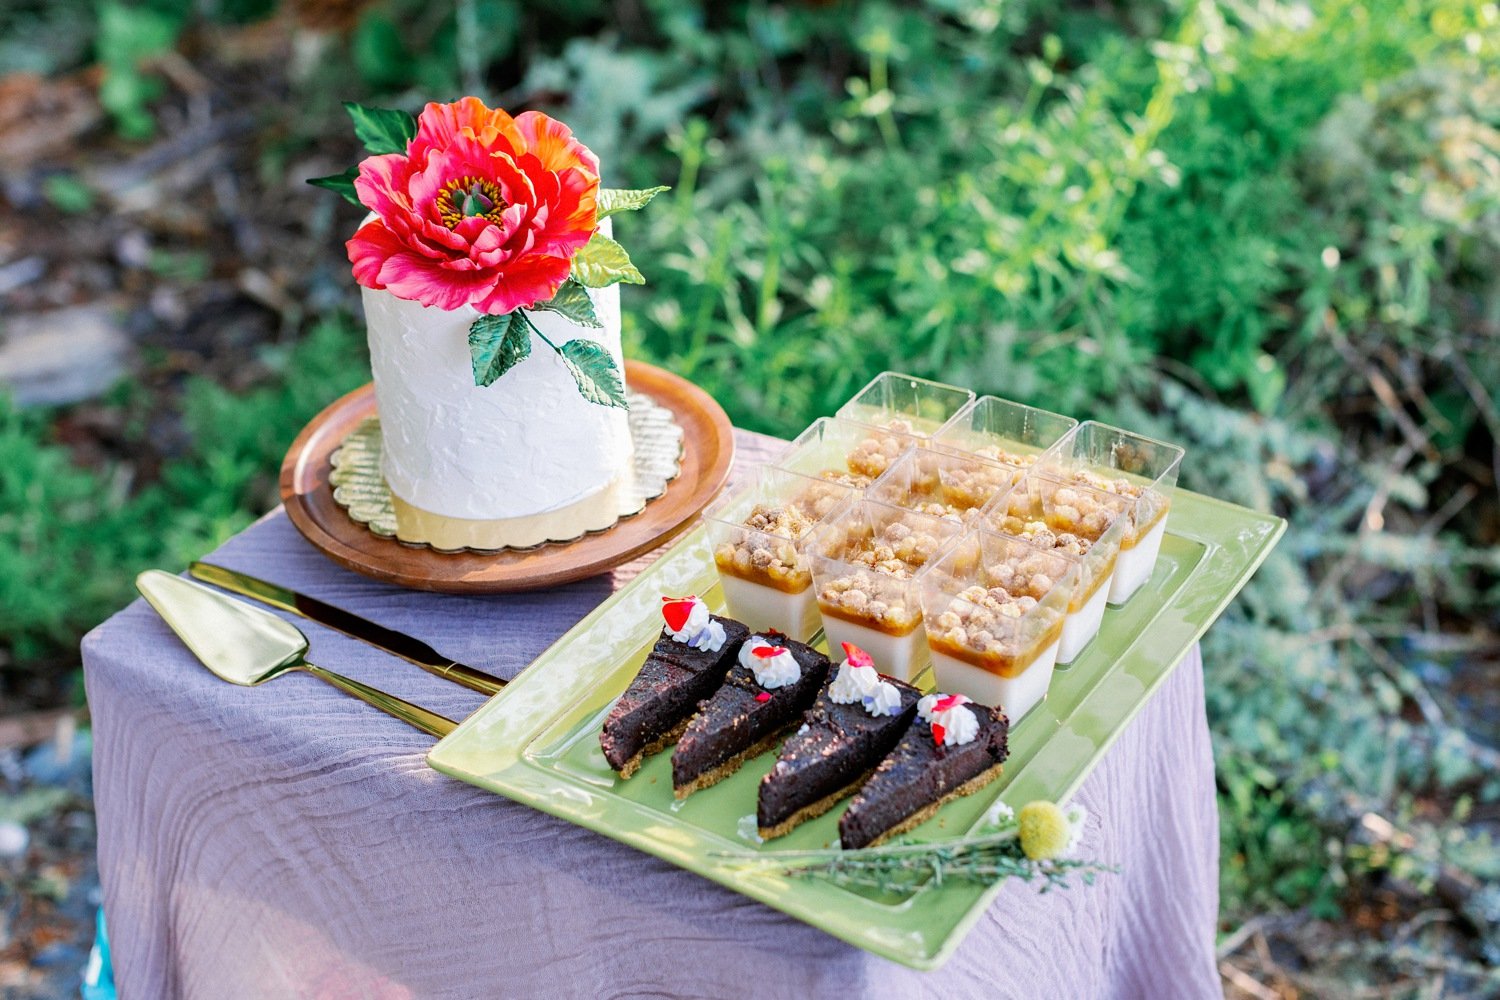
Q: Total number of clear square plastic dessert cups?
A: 9